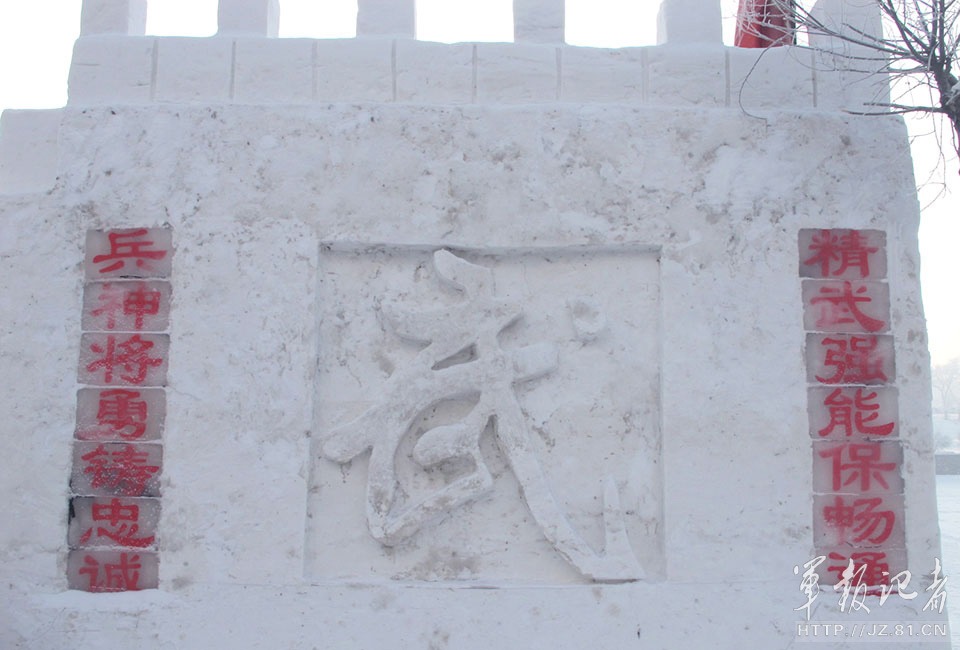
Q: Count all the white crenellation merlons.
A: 6